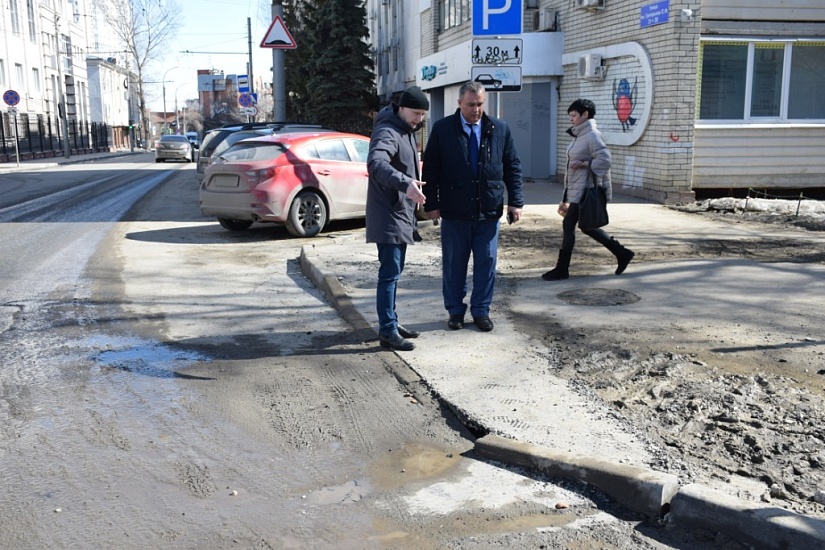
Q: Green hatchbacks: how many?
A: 0